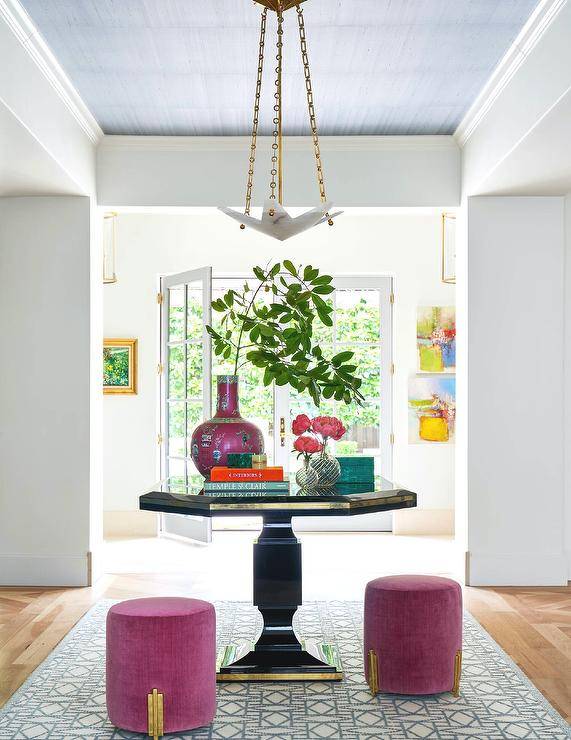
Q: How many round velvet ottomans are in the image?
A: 2